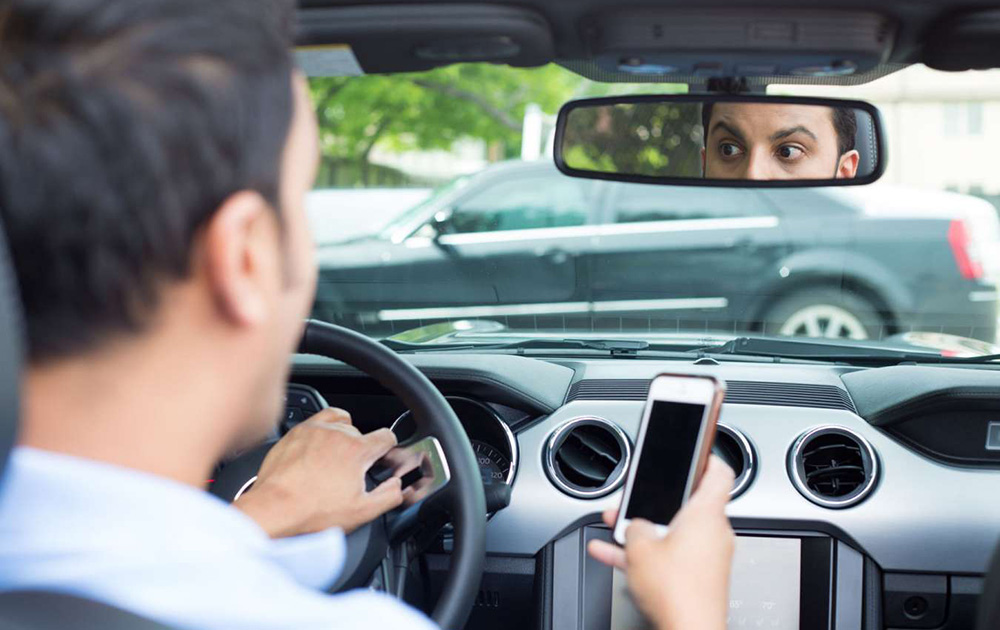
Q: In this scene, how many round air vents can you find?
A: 3